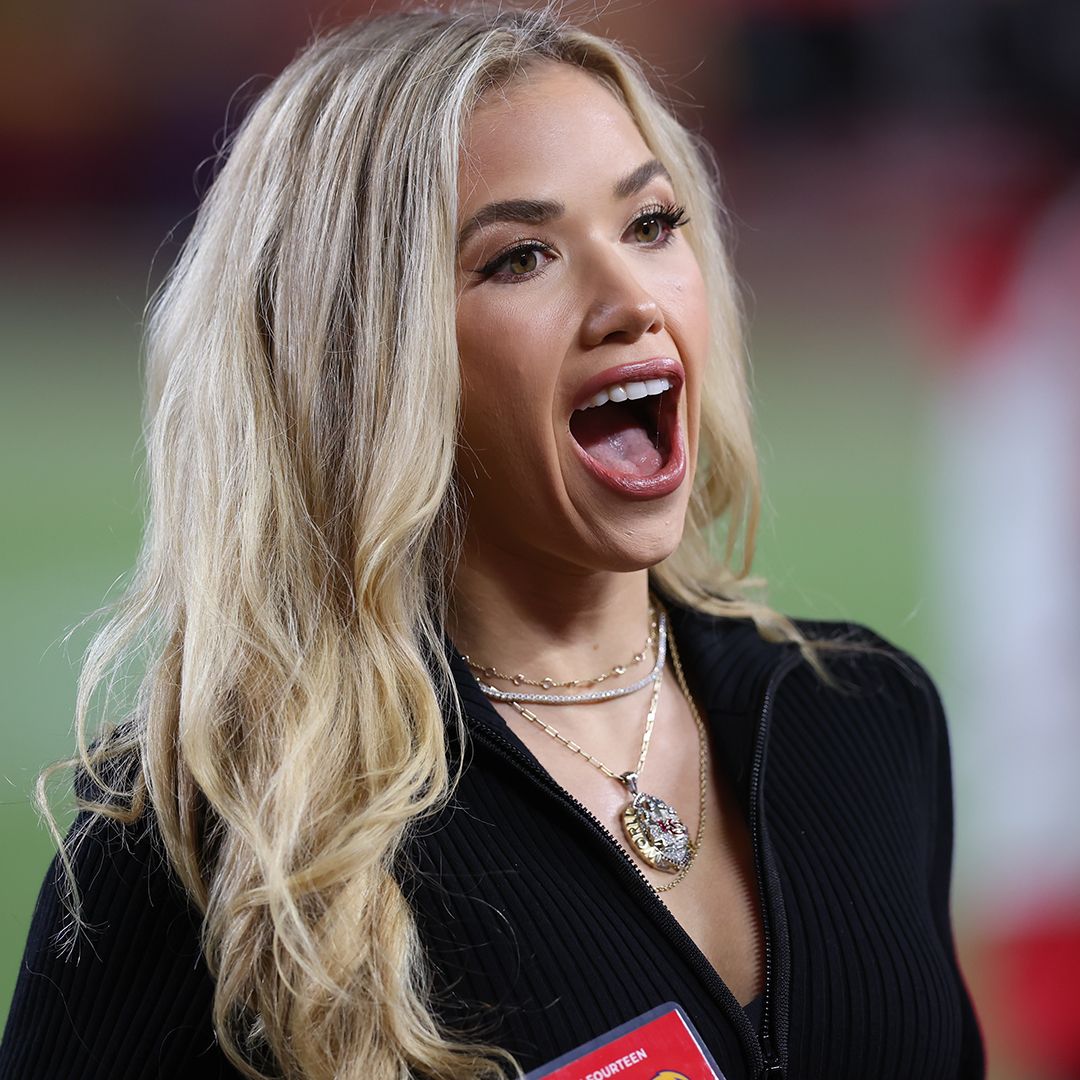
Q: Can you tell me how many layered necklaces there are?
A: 4